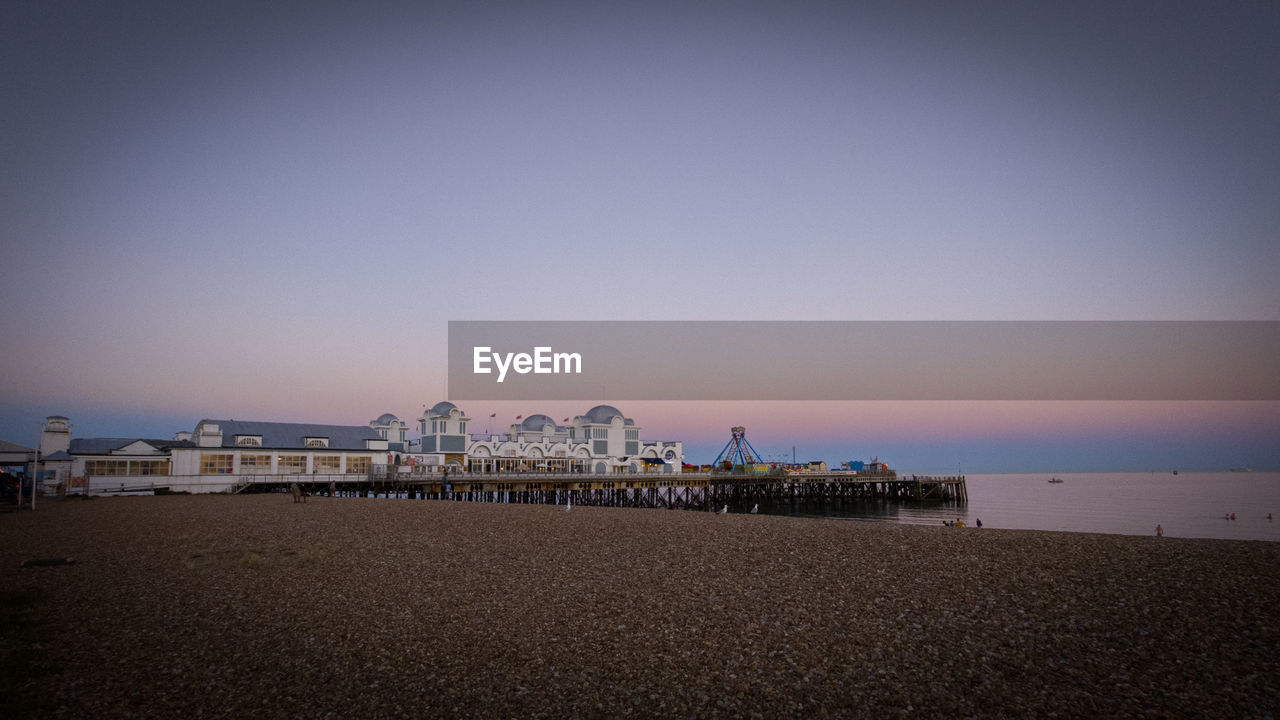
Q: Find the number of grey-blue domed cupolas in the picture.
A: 4